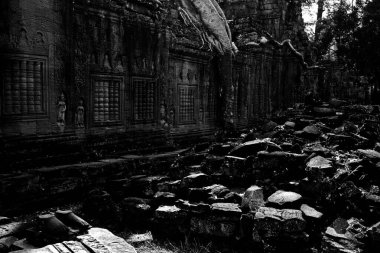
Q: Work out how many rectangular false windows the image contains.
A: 4